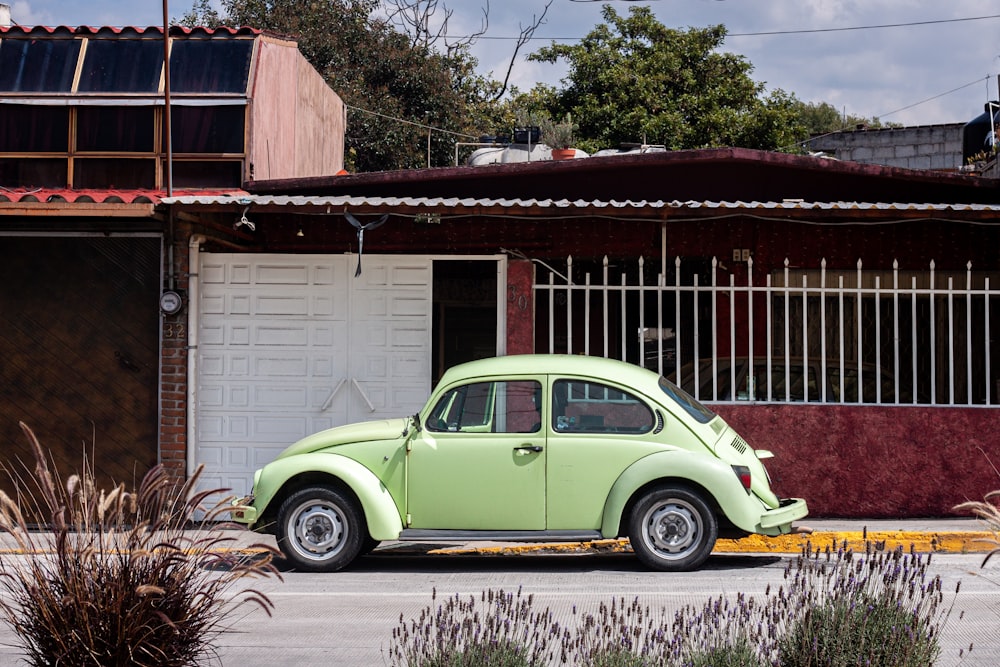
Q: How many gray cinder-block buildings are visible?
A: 1